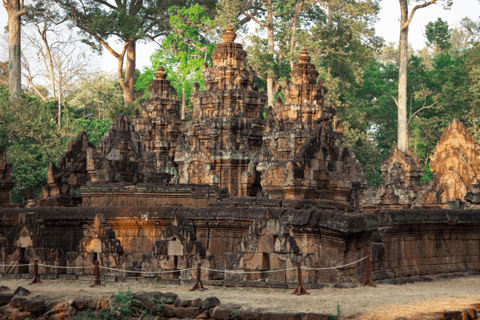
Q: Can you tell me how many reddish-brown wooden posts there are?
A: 5